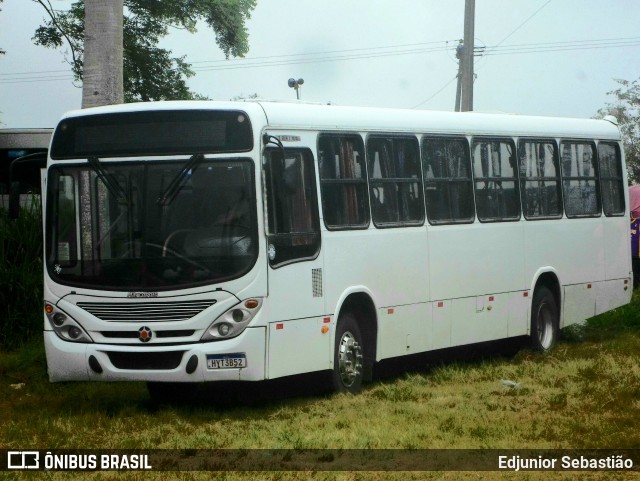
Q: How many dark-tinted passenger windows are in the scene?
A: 7